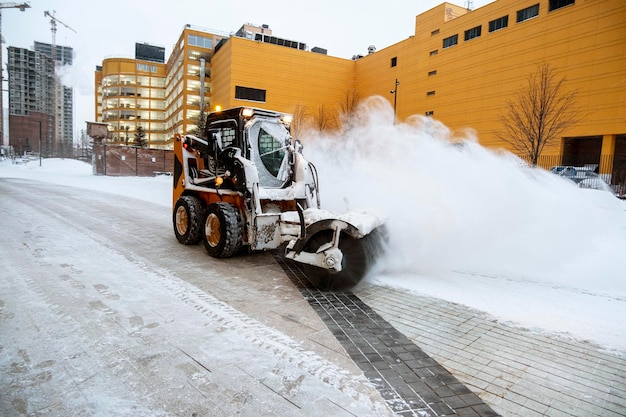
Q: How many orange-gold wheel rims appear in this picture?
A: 2